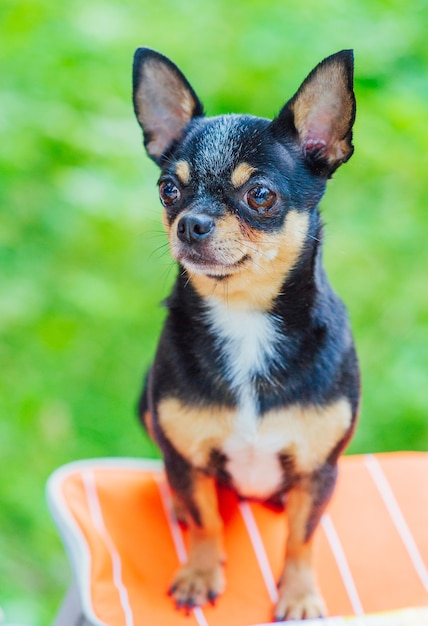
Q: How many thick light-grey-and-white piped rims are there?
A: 1